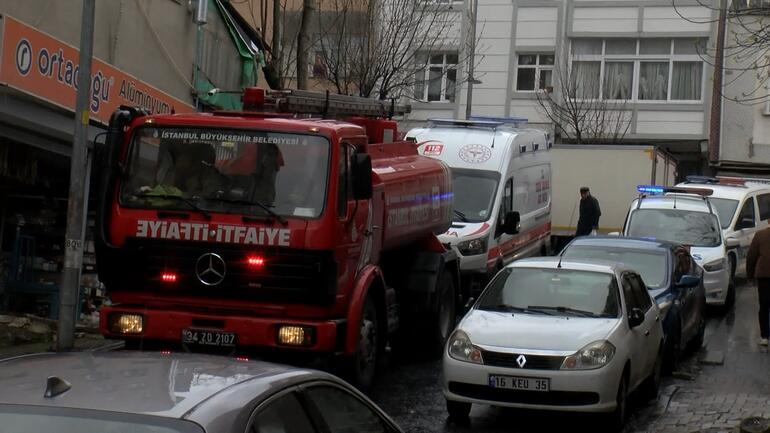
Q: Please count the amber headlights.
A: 2